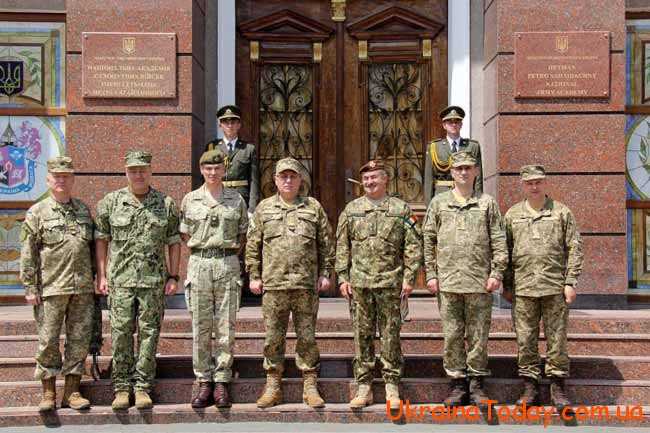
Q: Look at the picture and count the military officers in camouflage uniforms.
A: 7